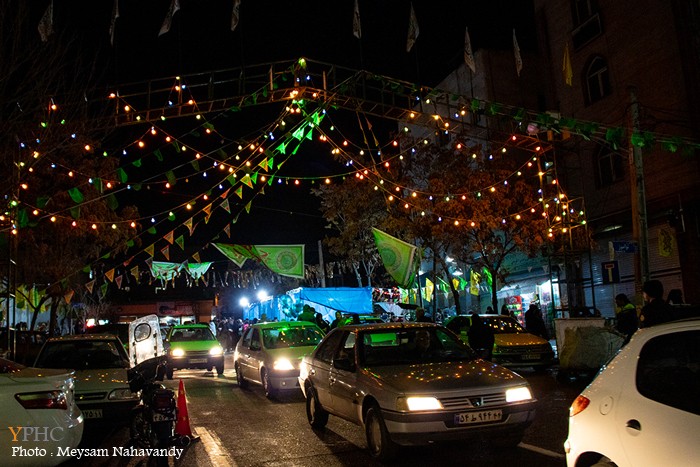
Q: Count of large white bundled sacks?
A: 1